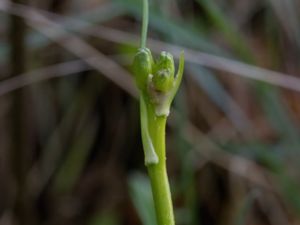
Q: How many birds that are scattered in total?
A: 0